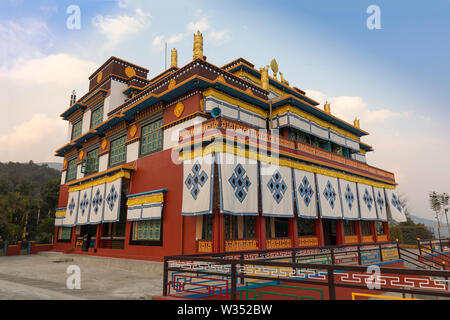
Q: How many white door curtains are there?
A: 13